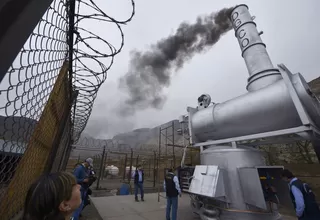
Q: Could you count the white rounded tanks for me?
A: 2